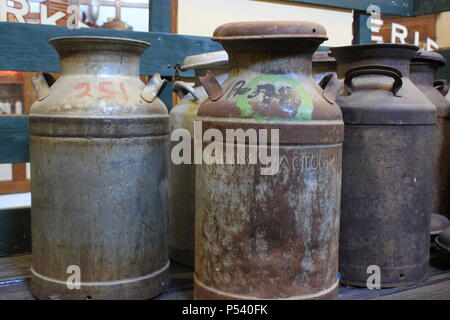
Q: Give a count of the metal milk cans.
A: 6